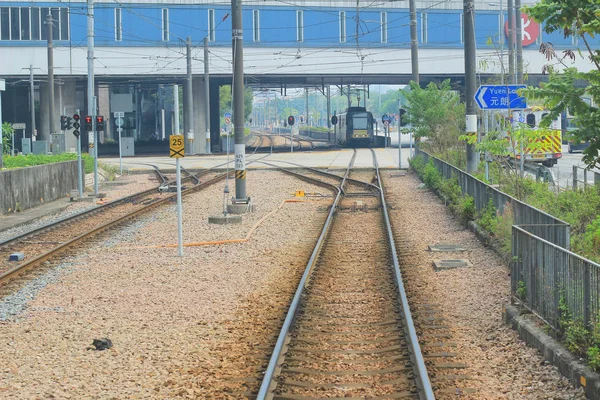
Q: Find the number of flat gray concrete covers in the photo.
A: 2